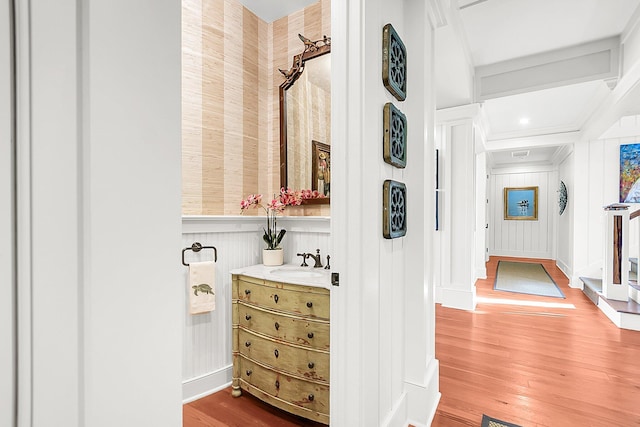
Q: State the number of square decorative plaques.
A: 3